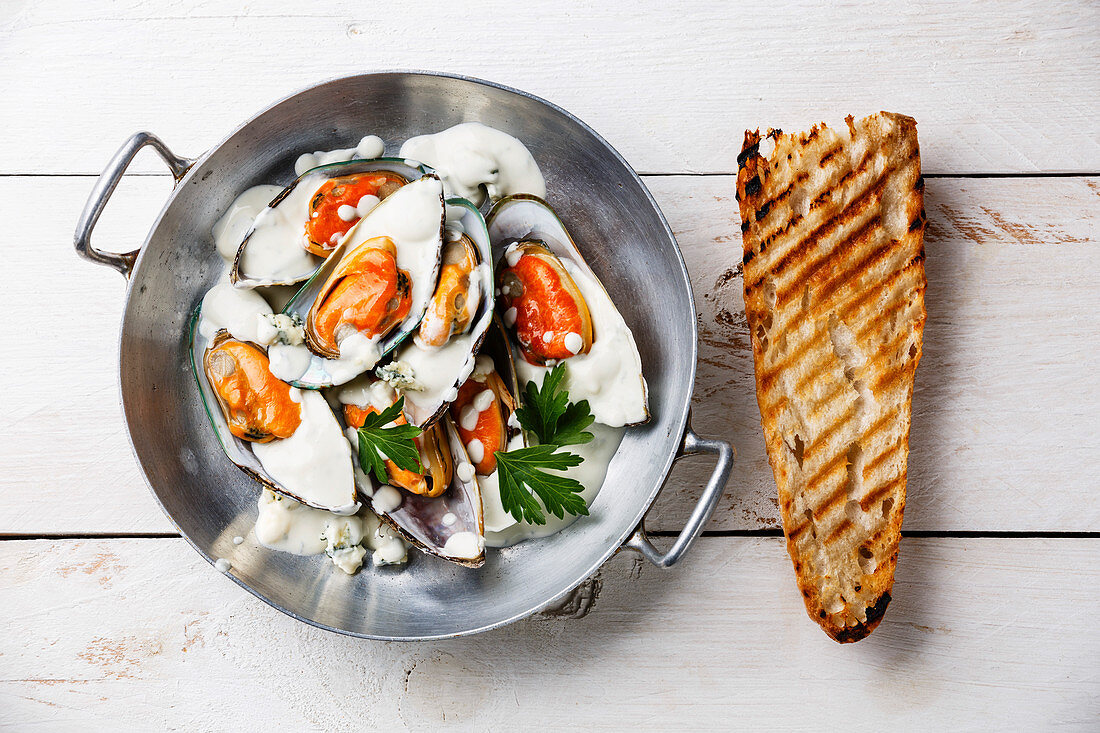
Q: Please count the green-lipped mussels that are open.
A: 7